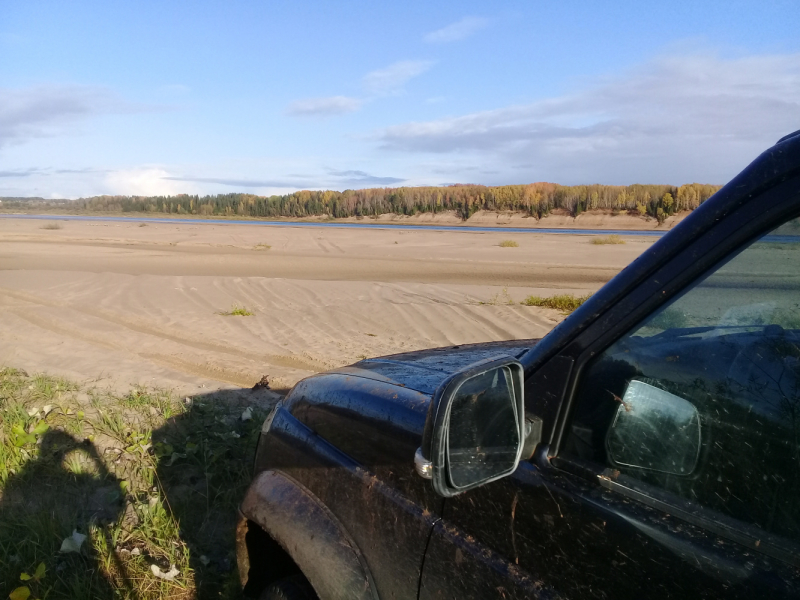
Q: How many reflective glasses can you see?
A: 2